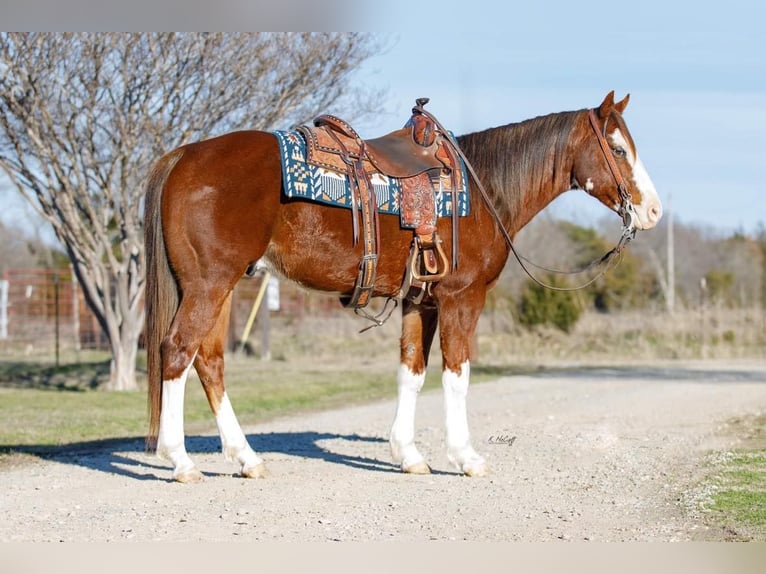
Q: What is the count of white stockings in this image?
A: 4